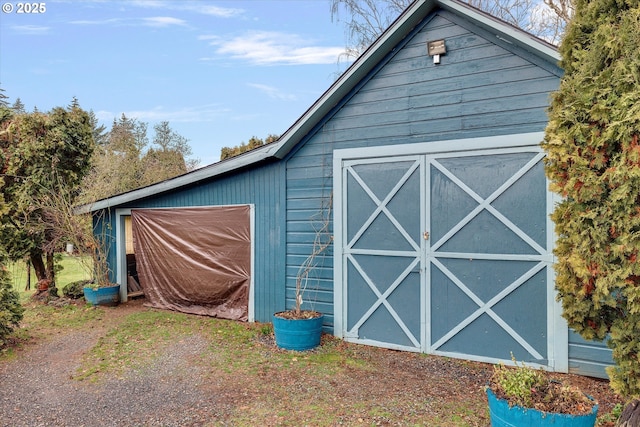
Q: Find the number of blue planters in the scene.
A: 3